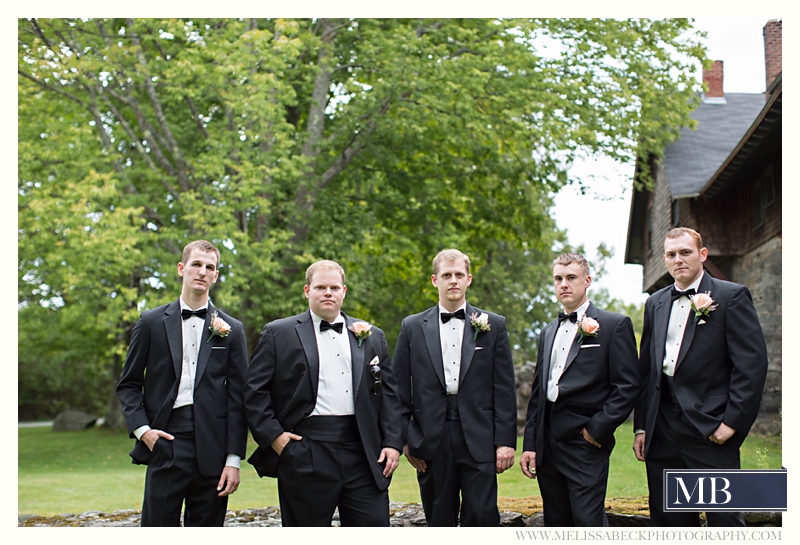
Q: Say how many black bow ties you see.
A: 5